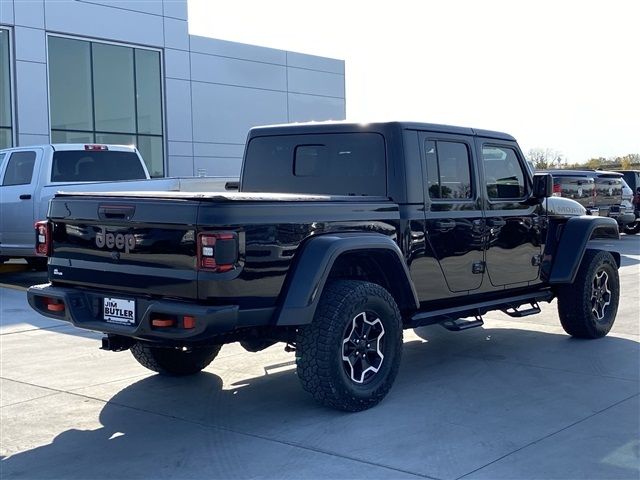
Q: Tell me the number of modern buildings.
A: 1